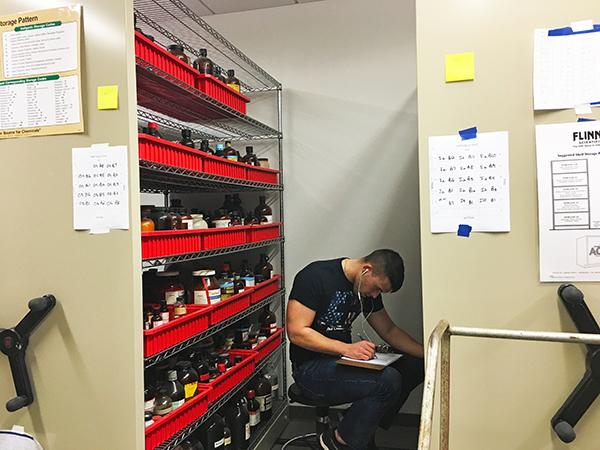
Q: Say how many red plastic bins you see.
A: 14